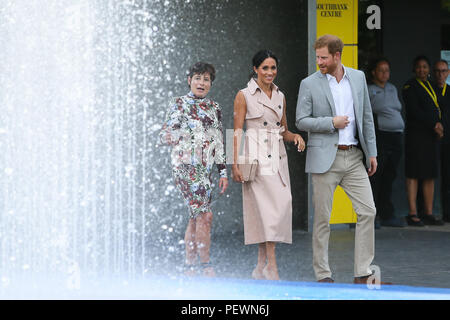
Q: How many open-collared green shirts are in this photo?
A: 0